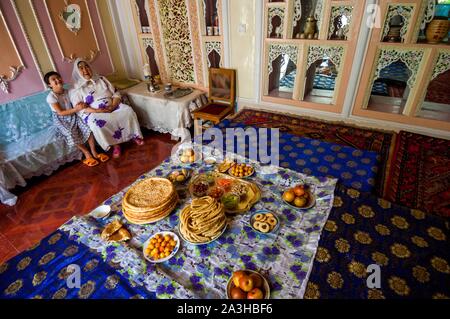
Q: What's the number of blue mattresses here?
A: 3